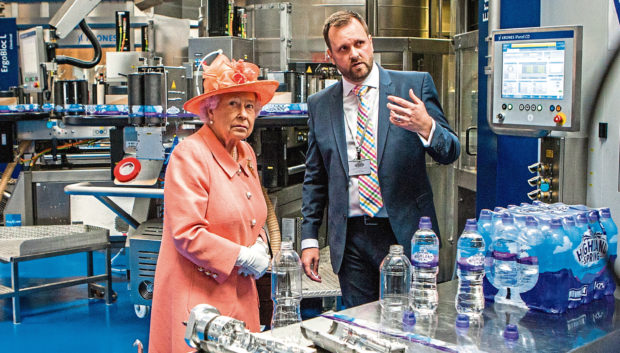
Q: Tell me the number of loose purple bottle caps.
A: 3